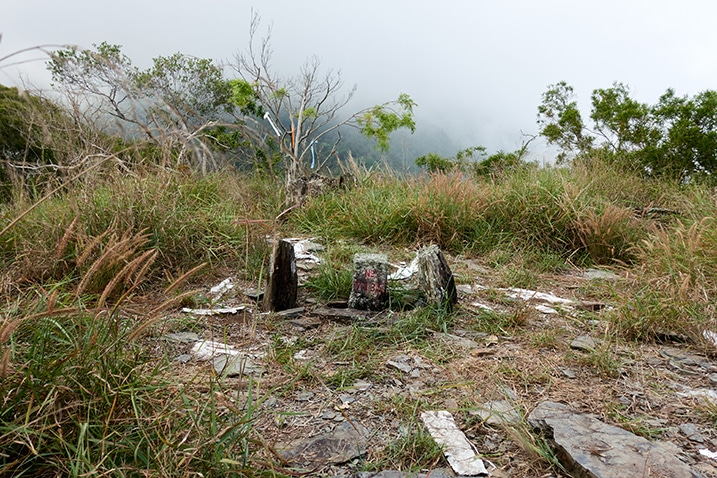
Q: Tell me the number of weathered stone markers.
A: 3